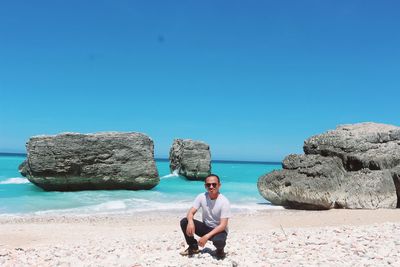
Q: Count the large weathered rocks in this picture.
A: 3